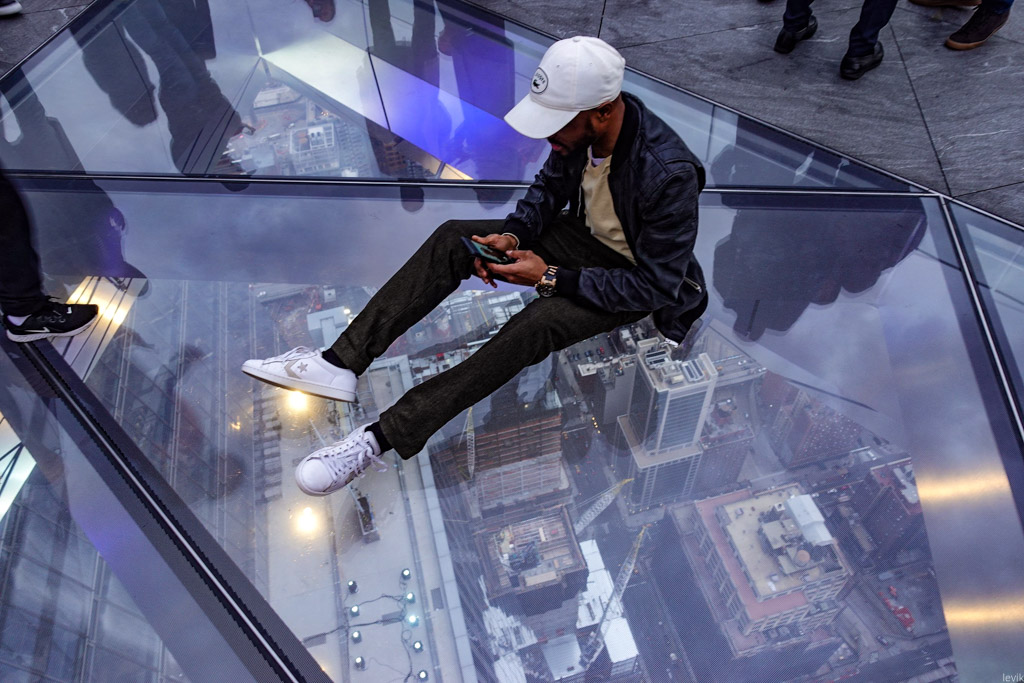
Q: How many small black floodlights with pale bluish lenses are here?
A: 9